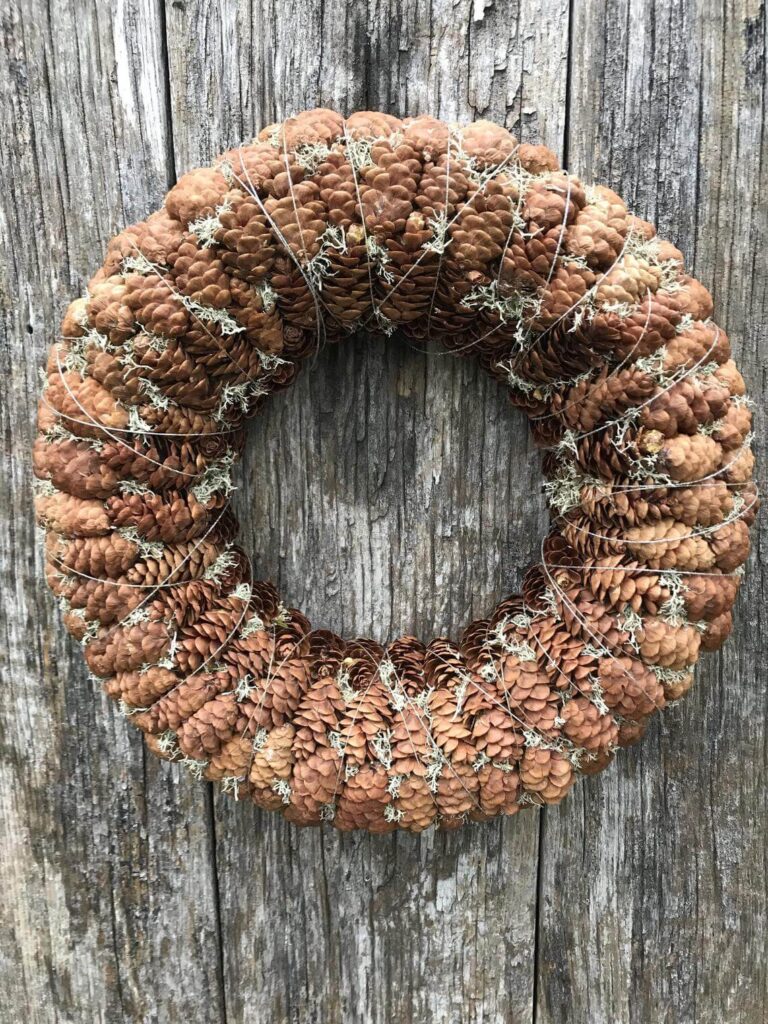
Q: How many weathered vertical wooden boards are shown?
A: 3